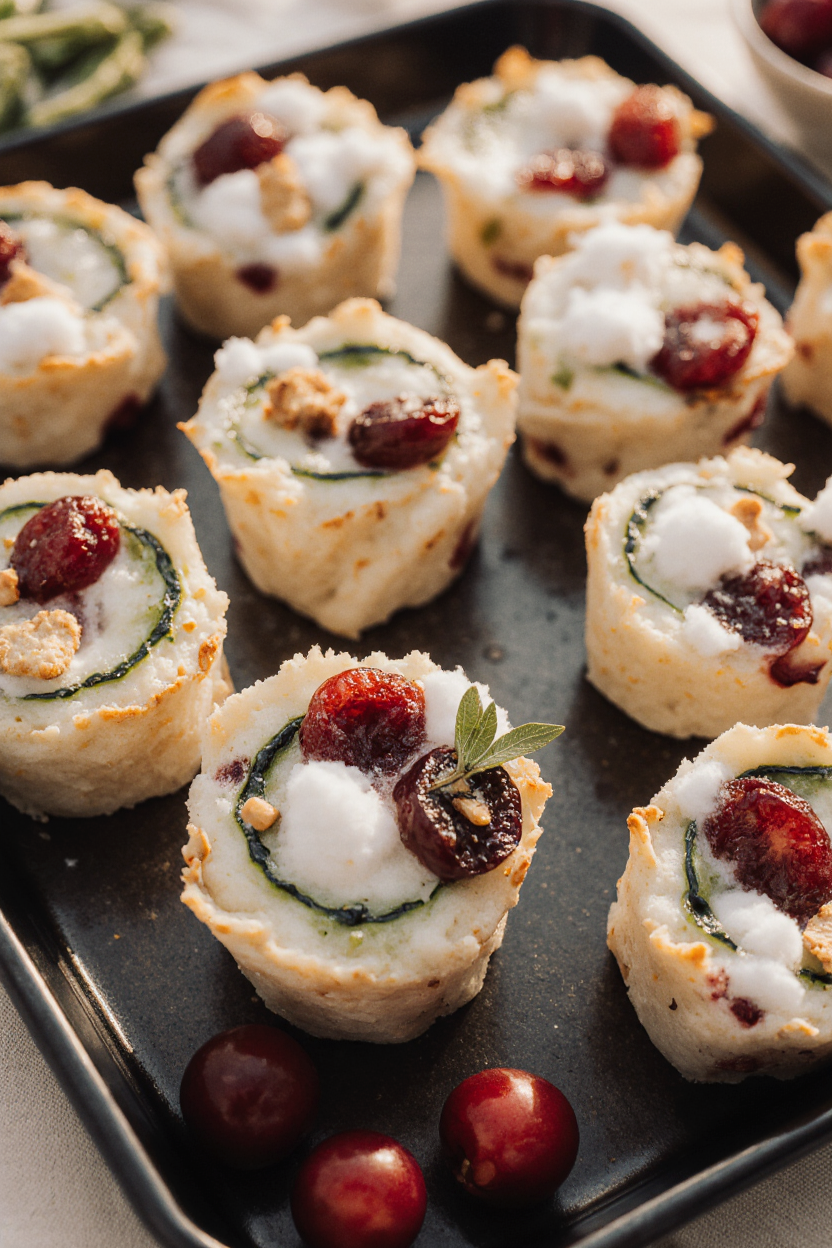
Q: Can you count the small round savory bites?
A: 10